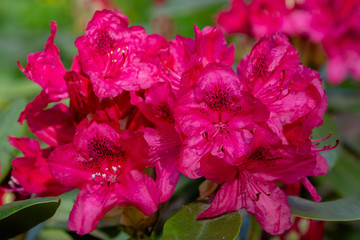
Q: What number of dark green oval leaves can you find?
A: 3